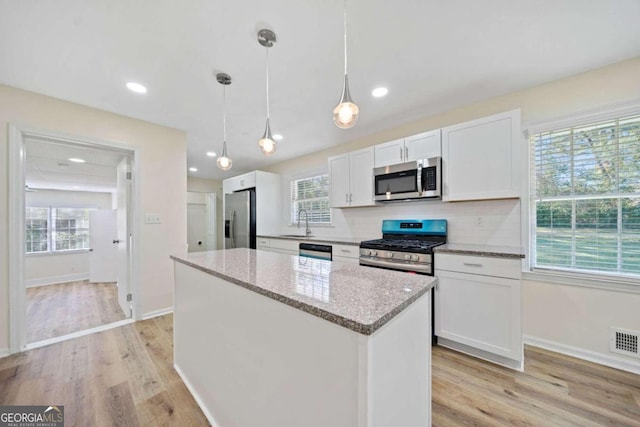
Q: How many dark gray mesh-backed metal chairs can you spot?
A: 0